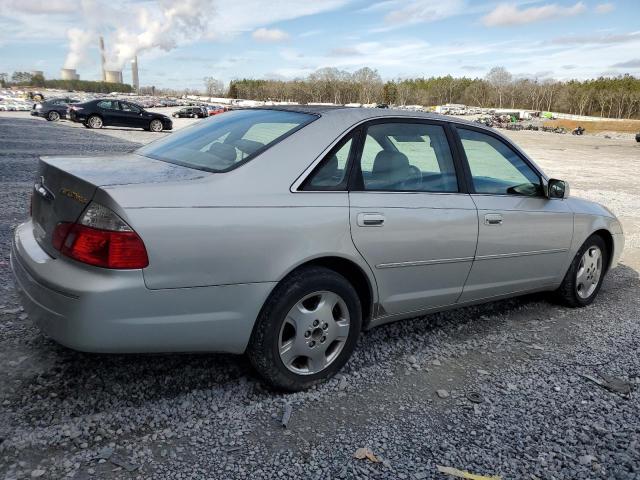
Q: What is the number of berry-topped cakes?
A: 0